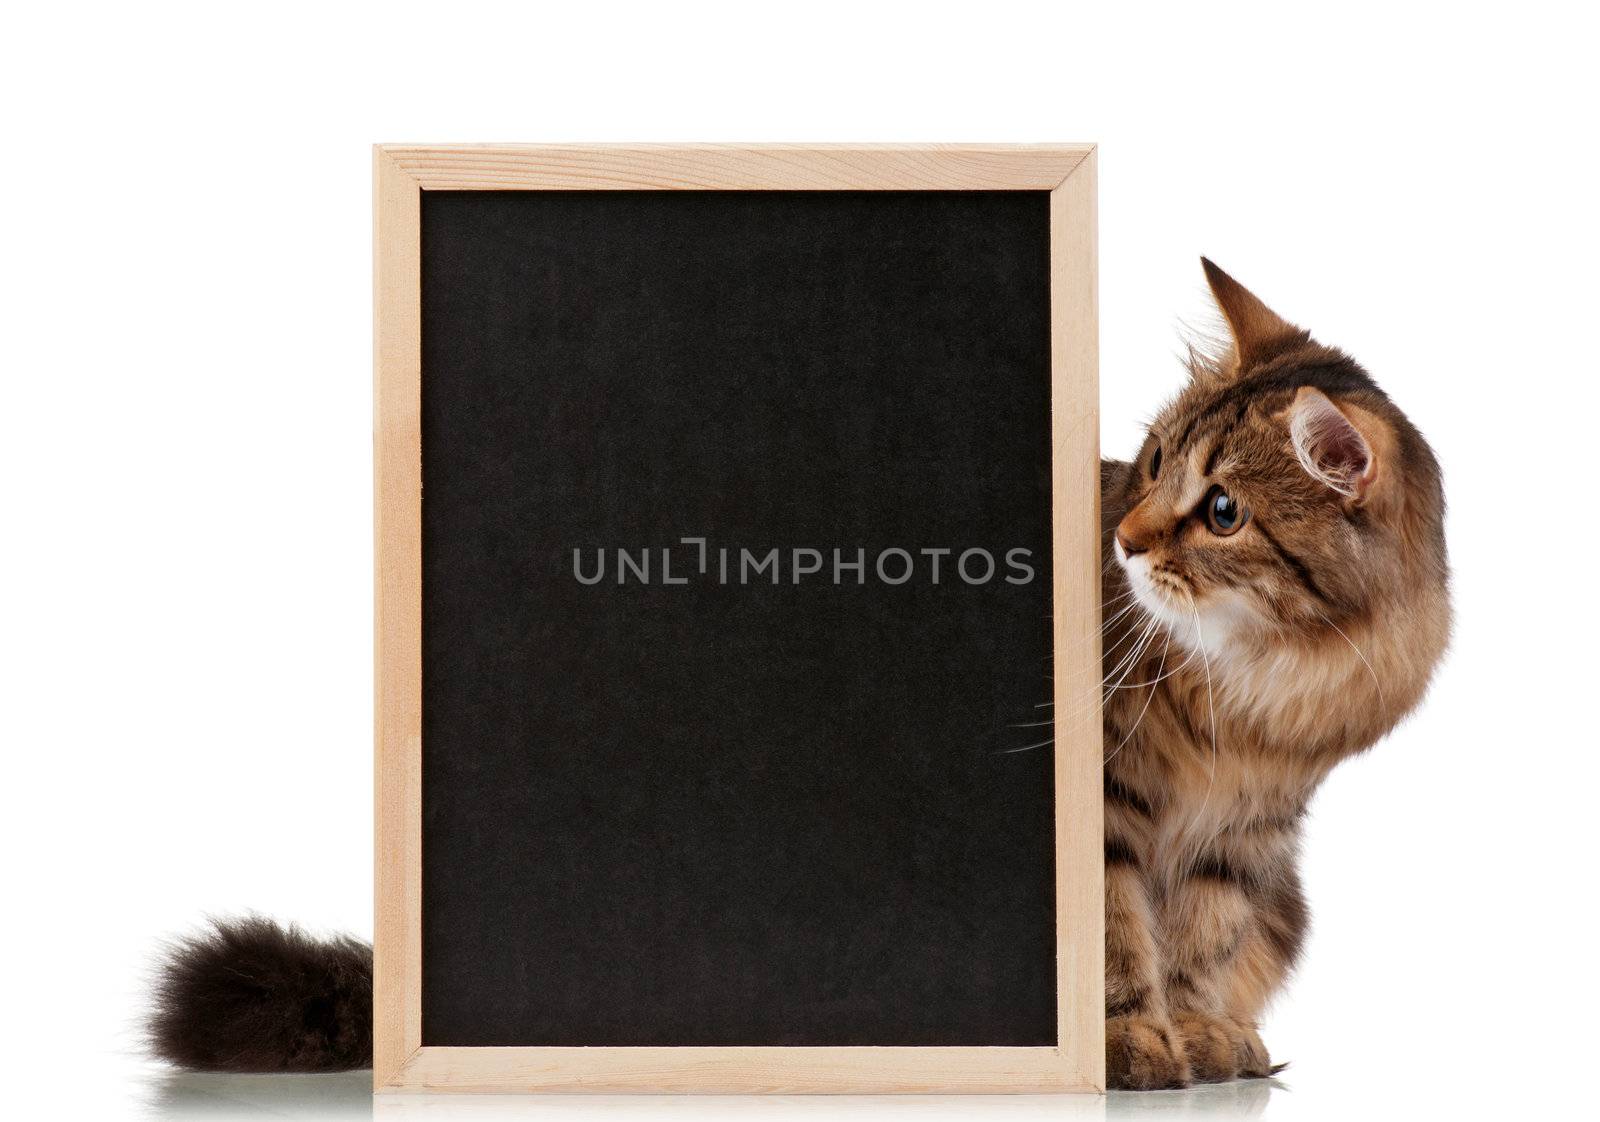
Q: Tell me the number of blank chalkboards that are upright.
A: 1